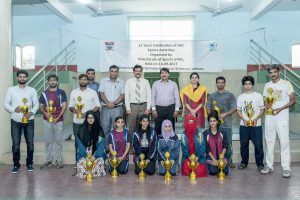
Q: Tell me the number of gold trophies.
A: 12